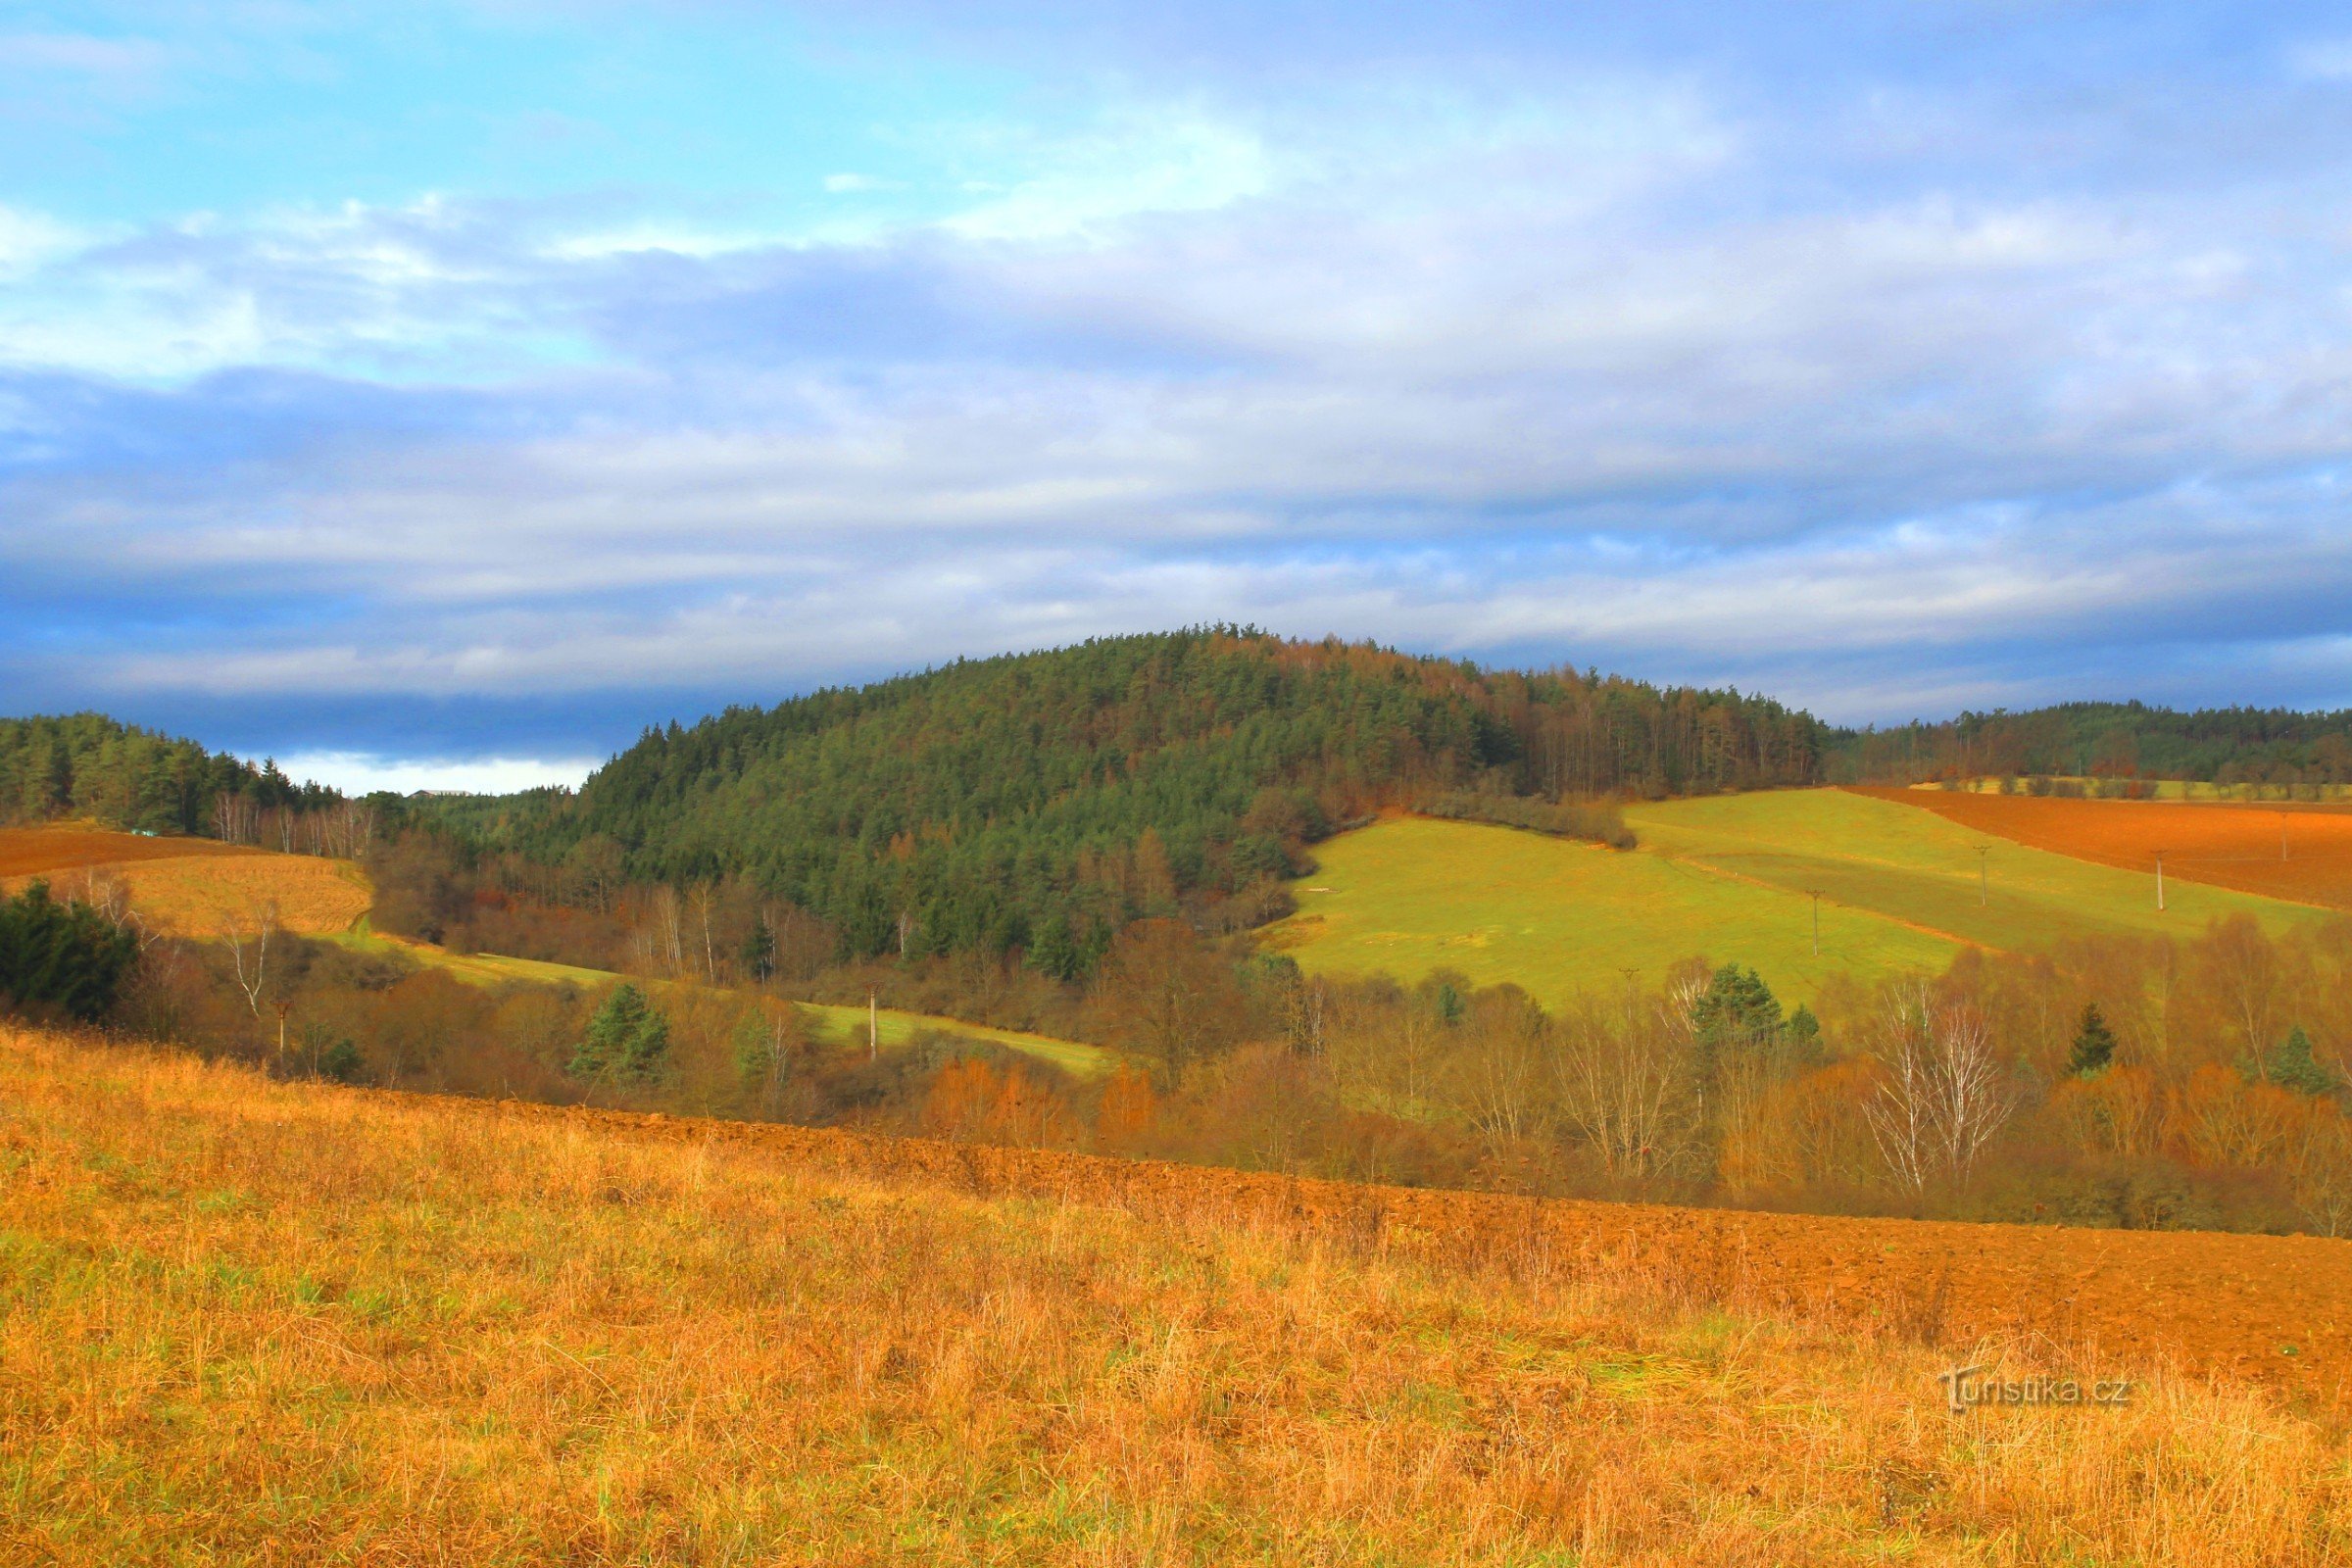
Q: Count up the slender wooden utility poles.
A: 7